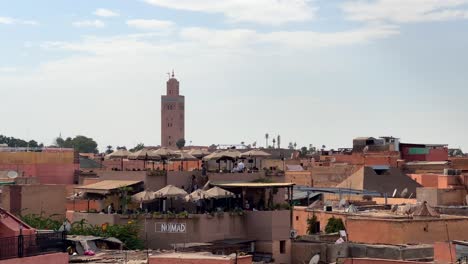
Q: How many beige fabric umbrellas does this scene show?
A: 12